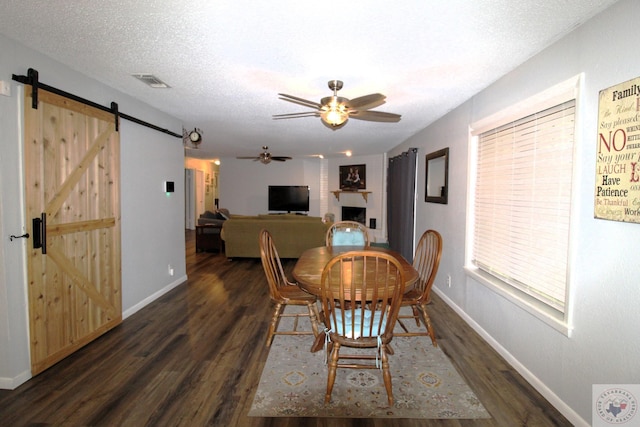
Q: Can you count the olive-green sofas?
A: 1